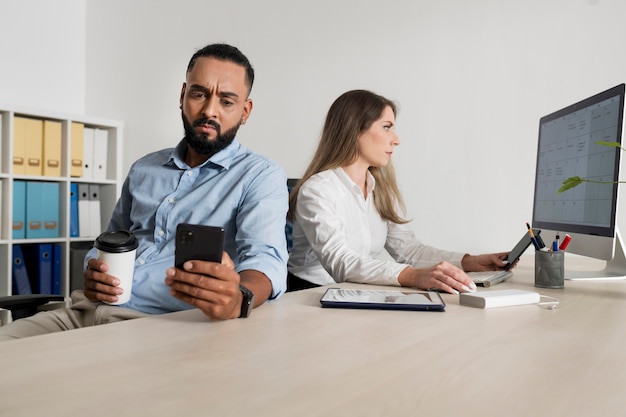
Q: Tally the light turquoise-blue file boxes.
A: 3